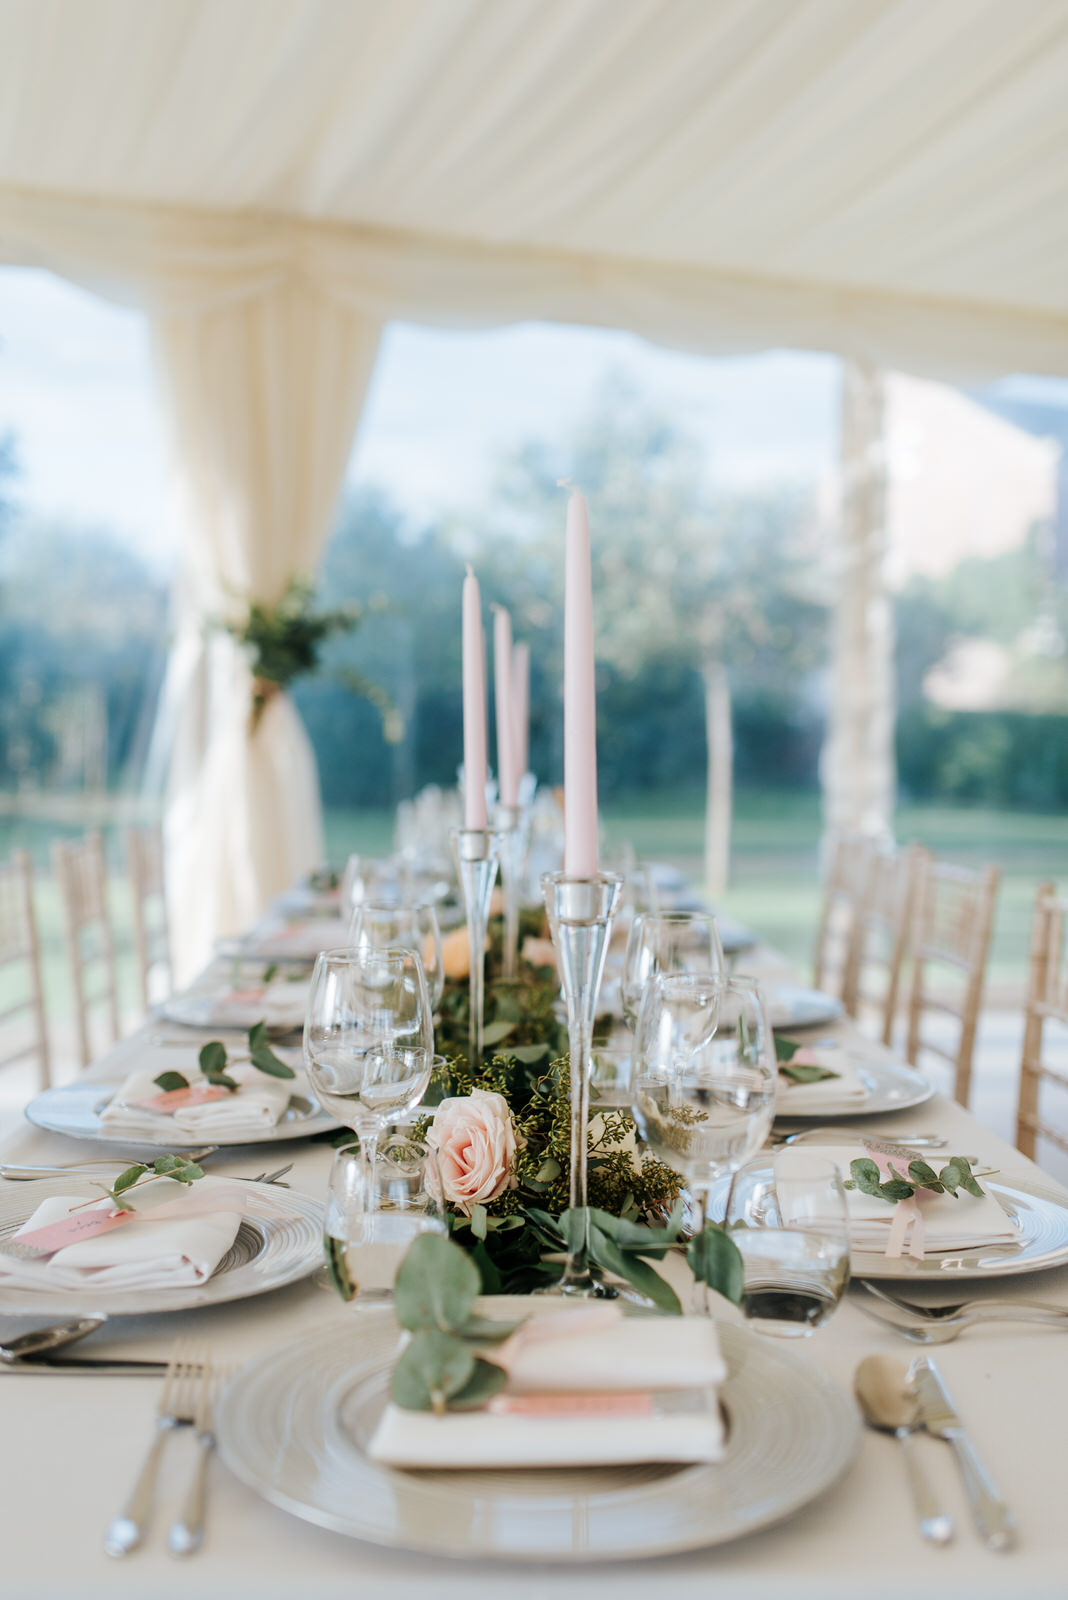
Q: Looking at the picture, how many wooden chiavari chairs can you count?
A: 7